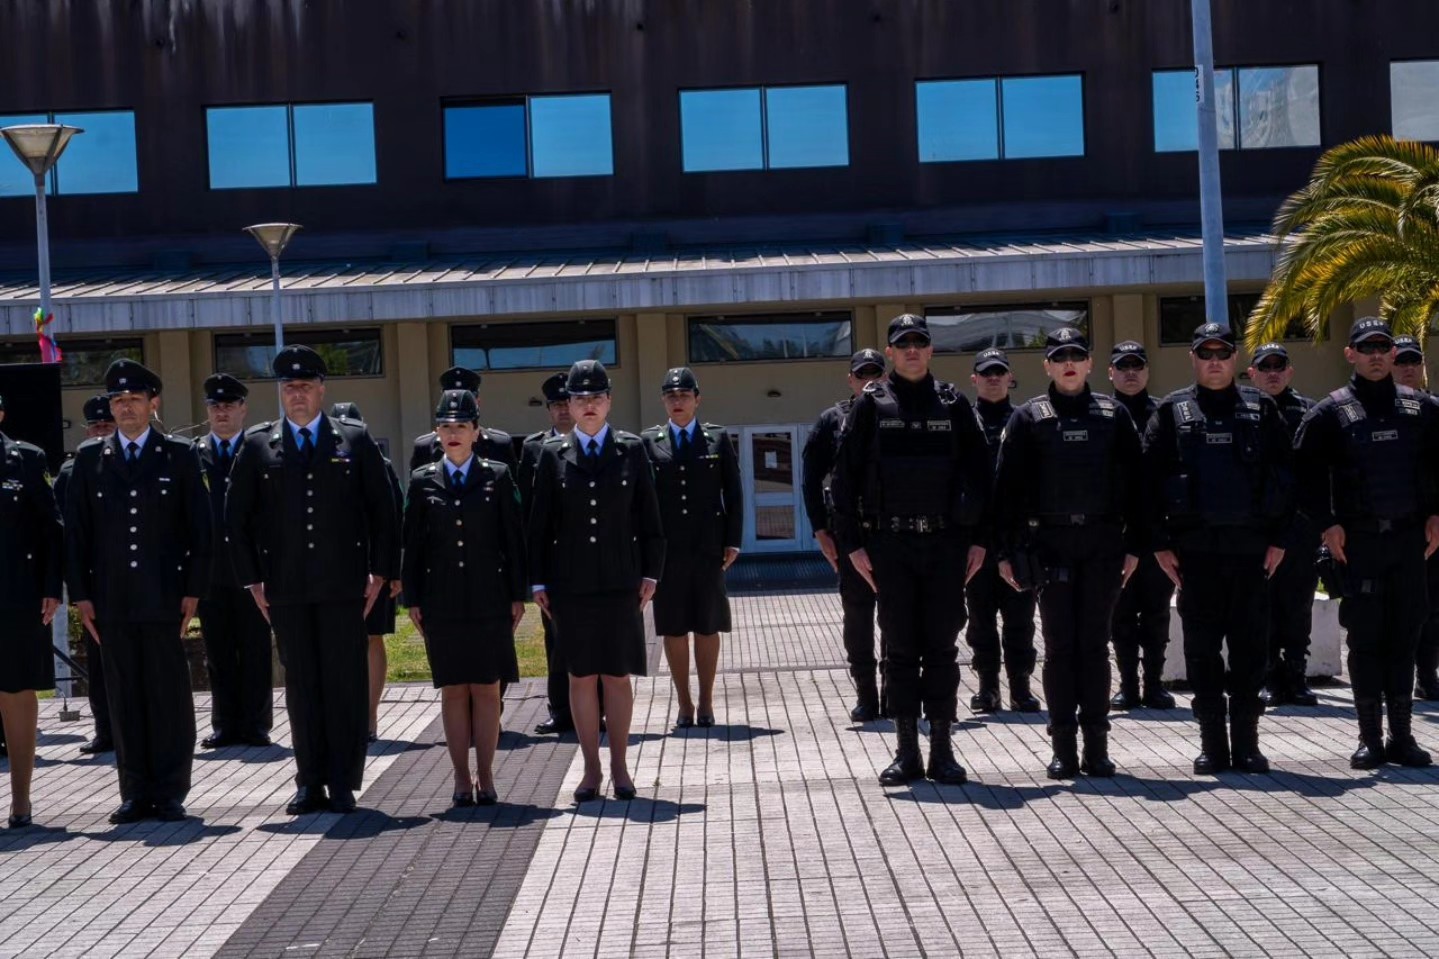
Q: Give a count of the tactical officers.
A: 9